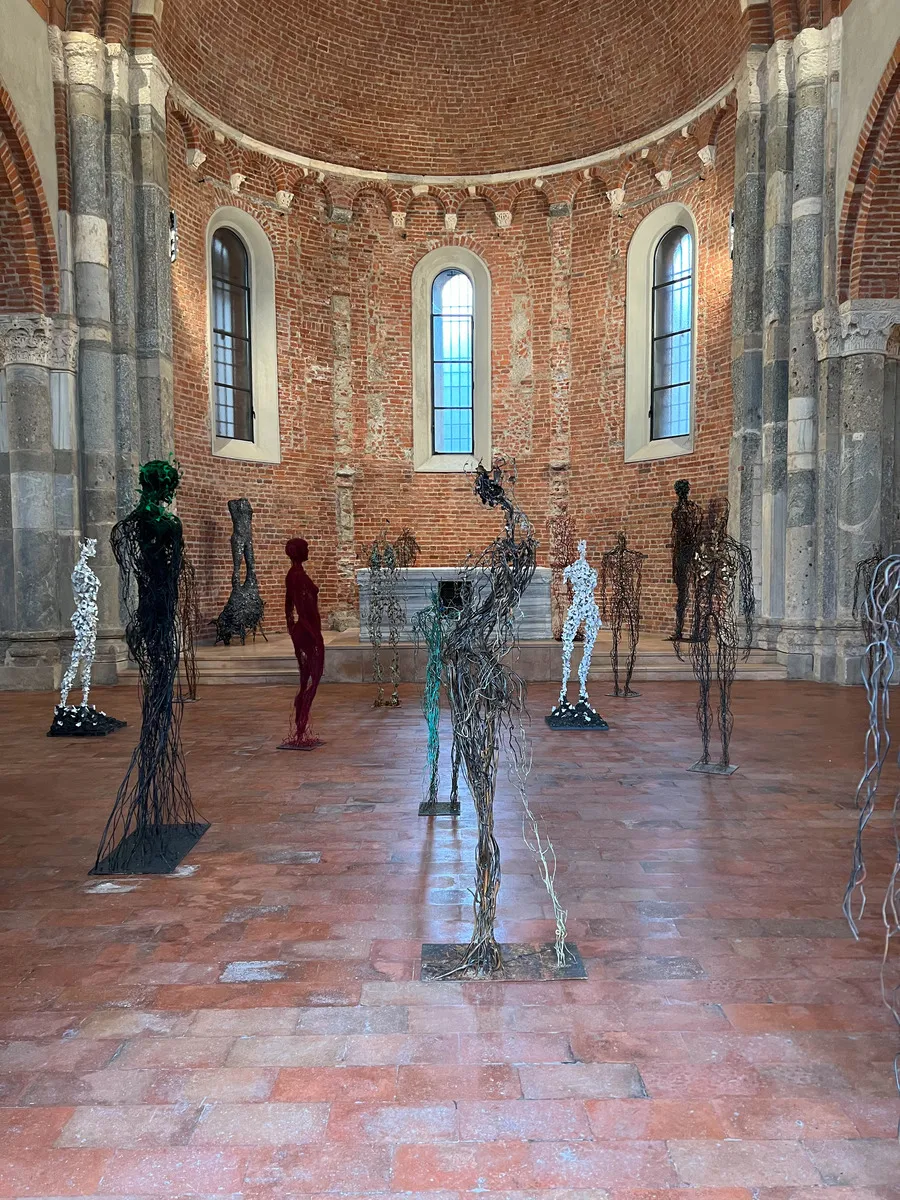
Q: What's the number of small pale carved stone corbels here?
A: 9